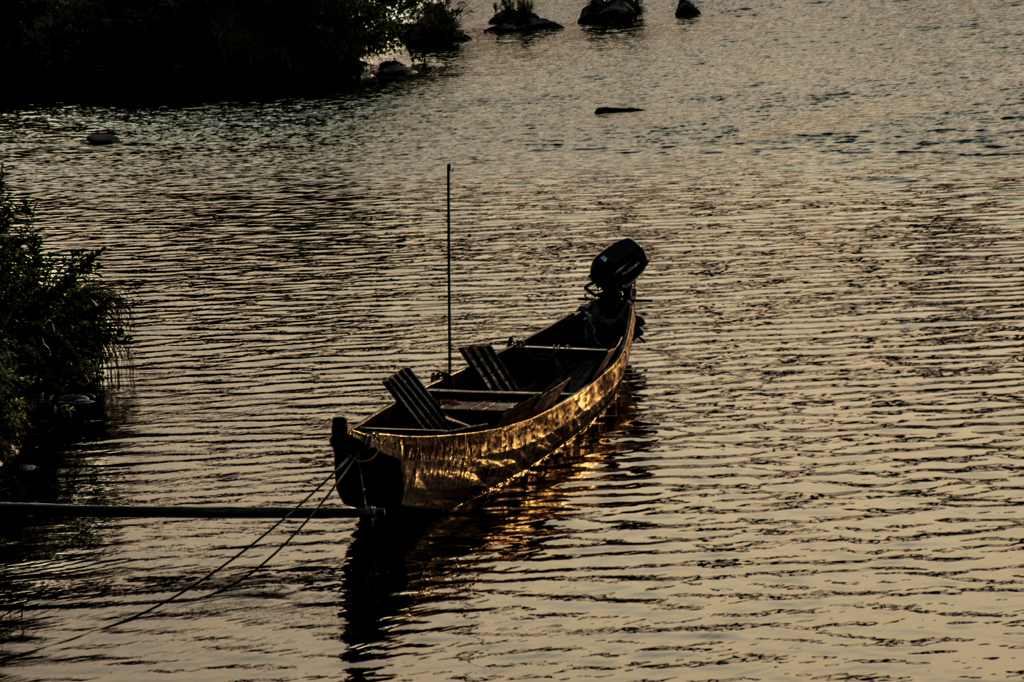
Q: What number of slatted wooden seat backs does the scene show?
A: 2